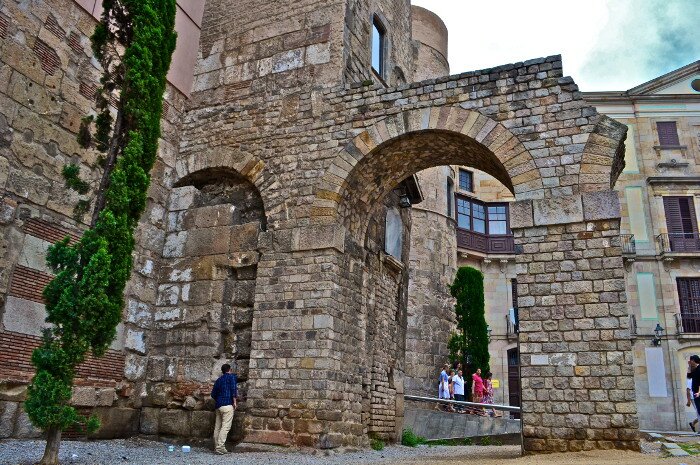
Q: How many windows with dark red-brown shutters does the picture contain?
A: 3